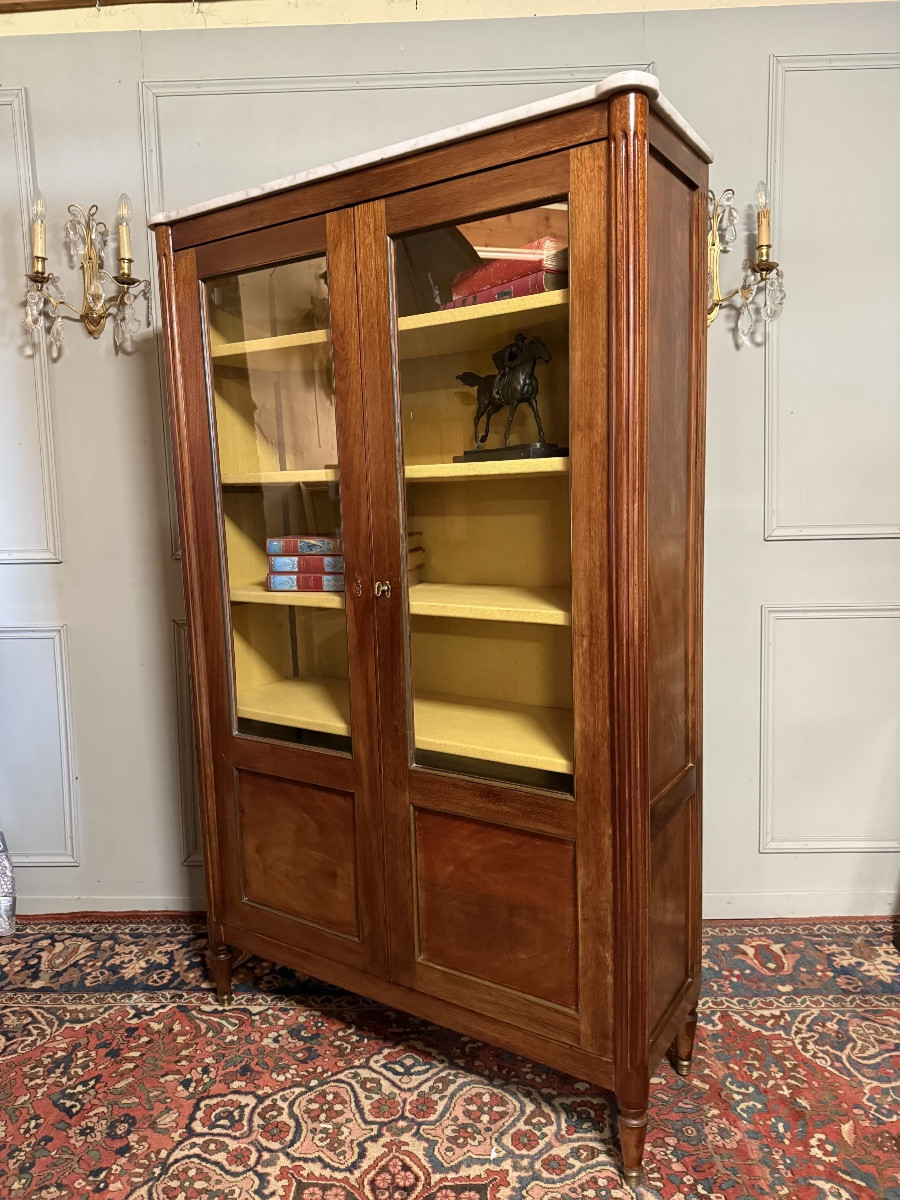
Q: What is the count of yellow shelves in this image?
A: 4